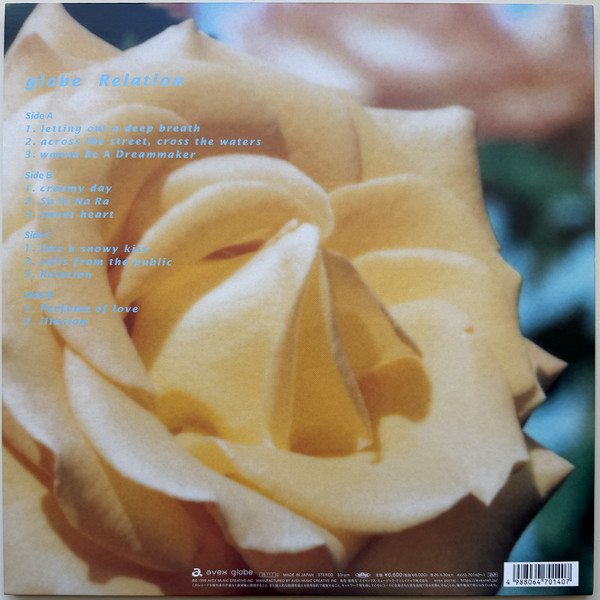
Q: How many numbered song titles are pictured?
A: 11